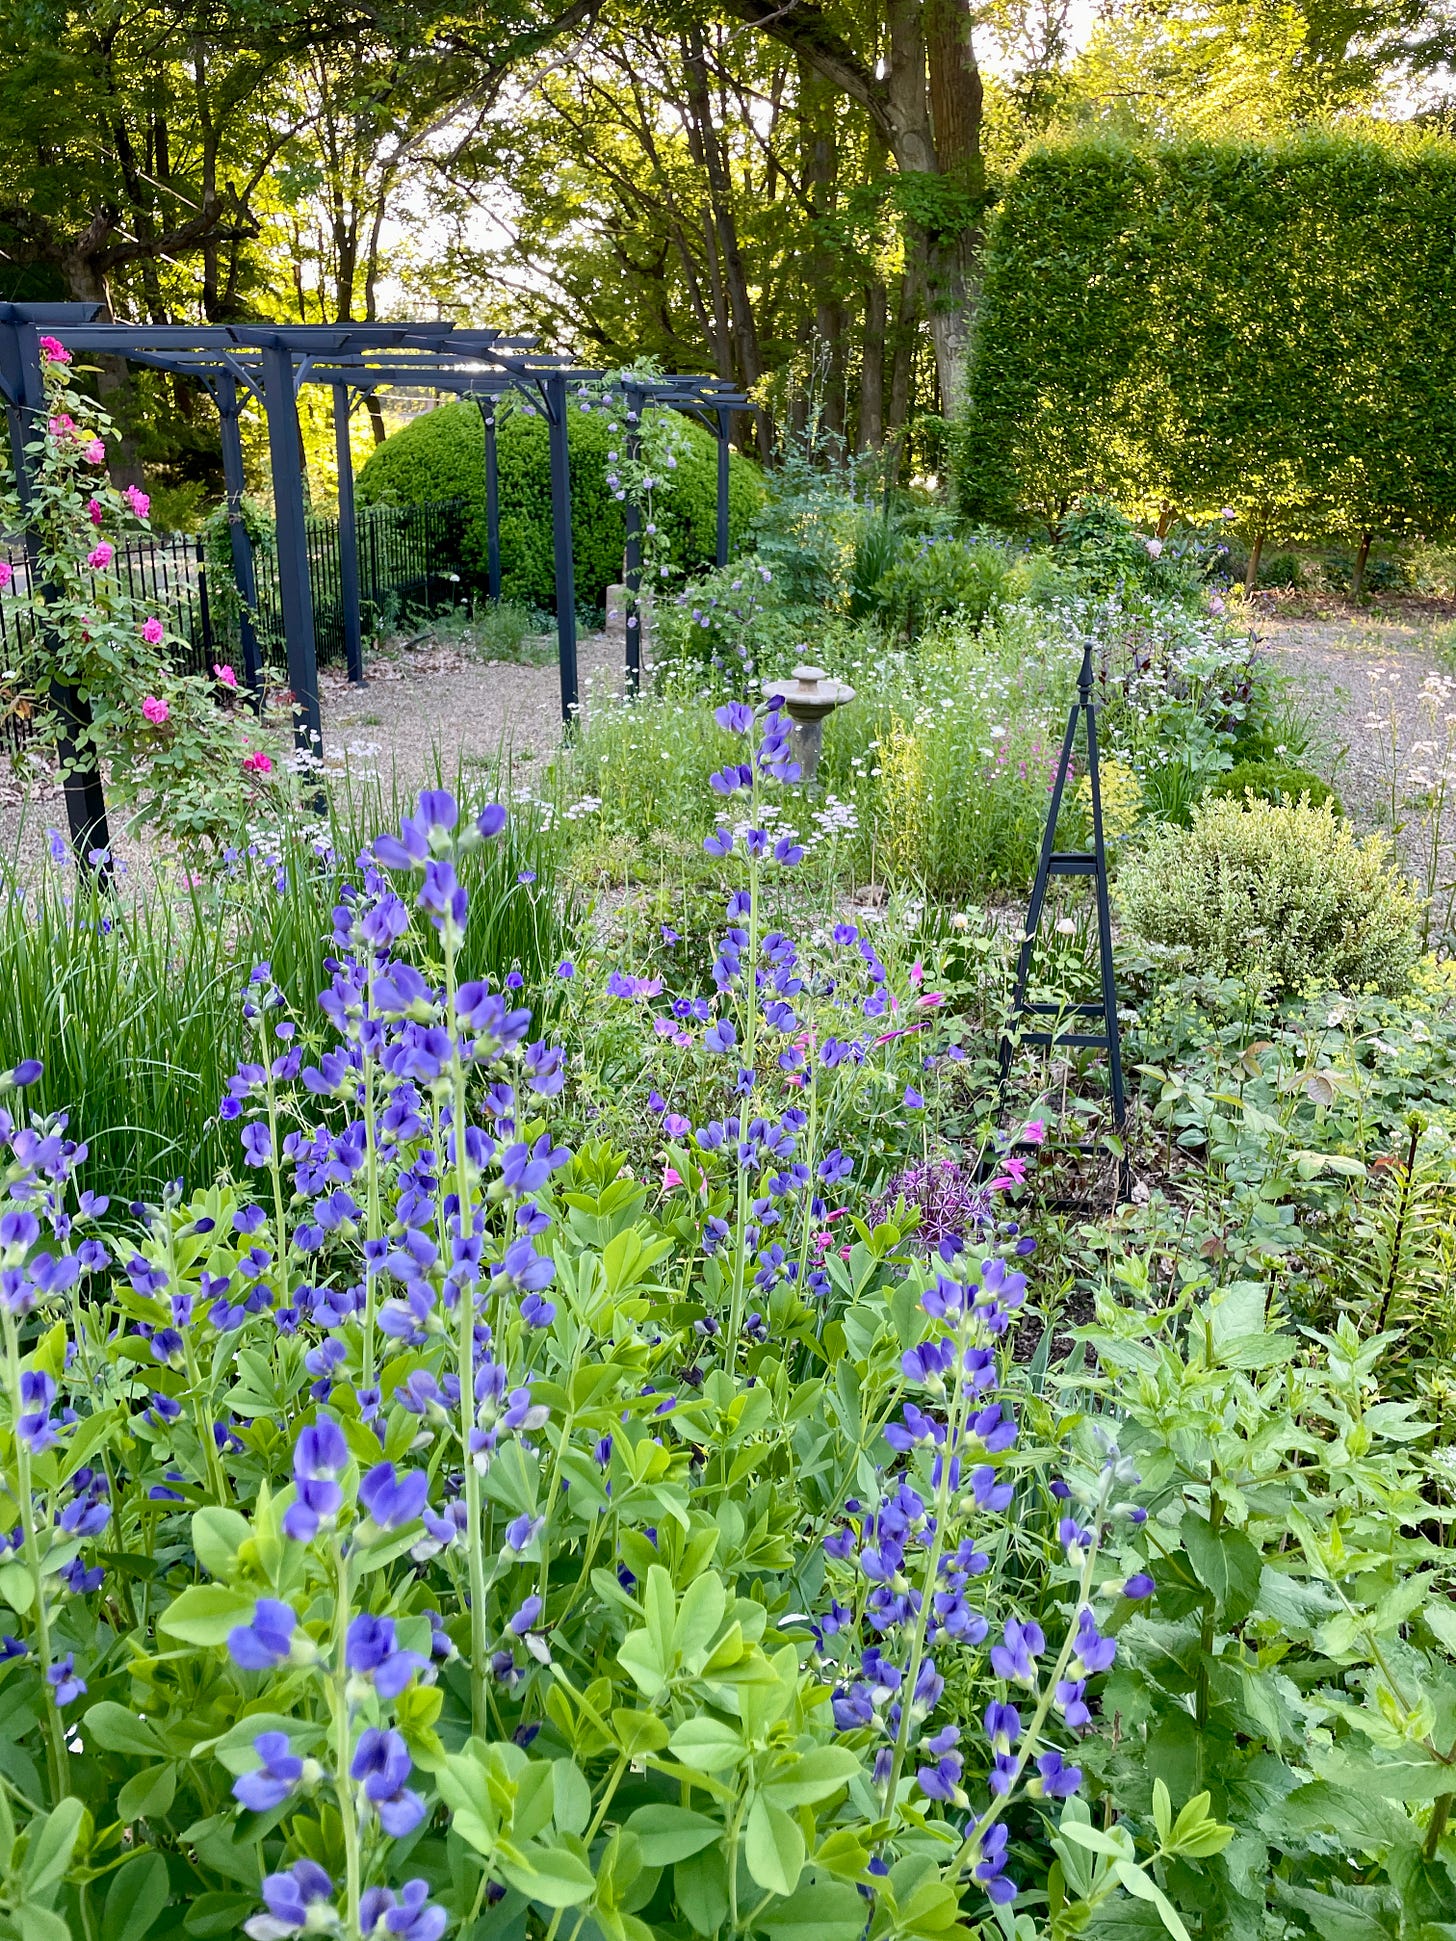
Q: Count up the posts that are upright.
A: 8